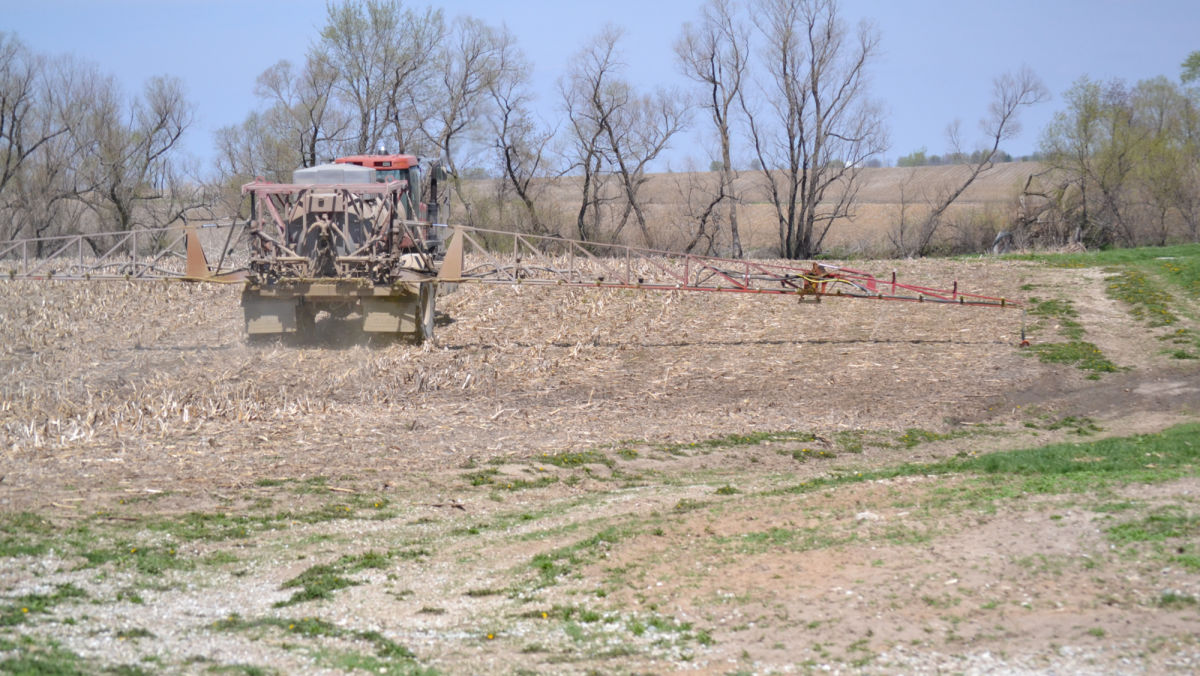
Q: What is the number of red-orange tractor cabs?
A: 1